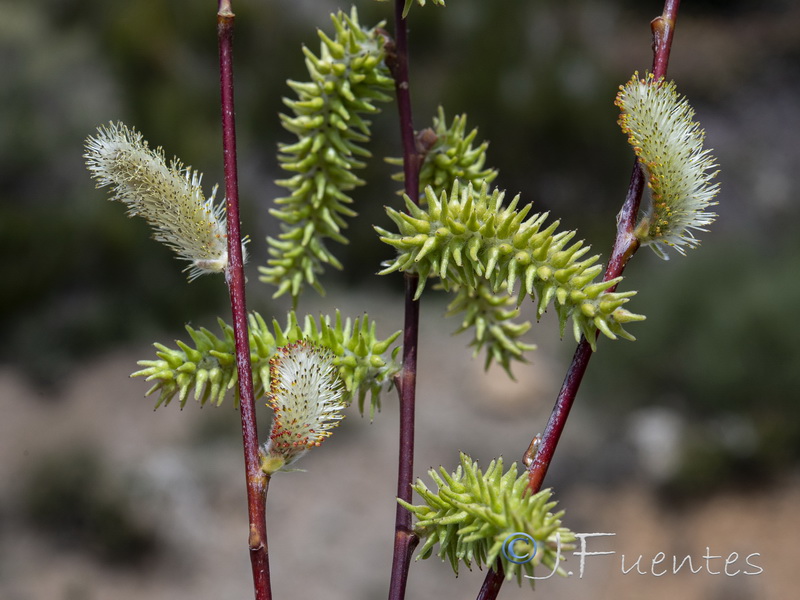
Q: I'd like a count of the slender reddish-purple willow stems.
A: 3